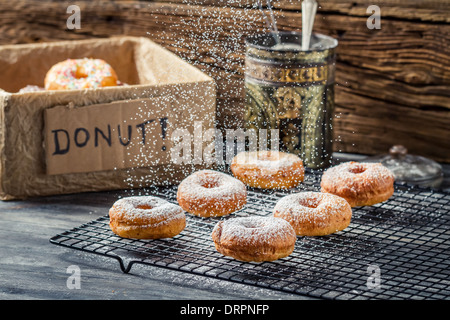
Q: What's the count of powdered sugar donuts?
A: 6